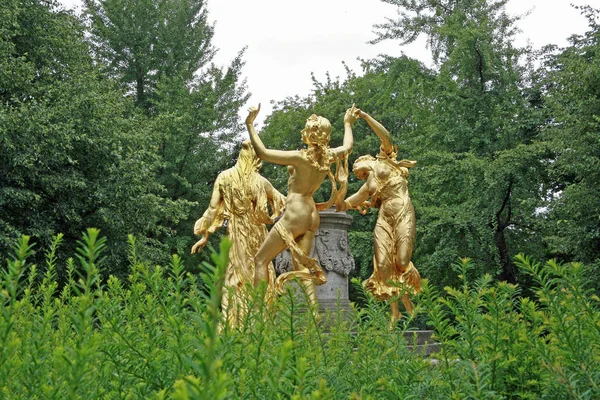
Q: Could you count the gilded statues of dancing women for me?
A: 3